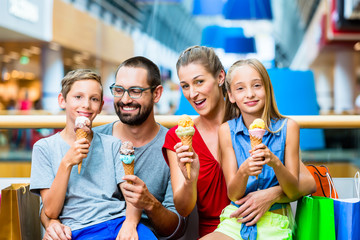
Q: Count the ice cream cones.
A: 4